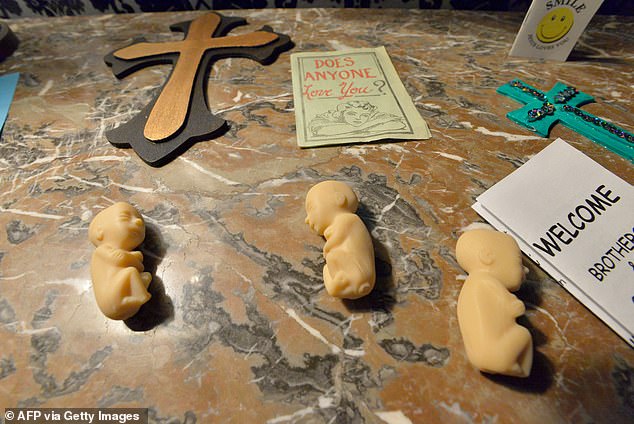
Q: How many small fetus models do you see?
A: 3